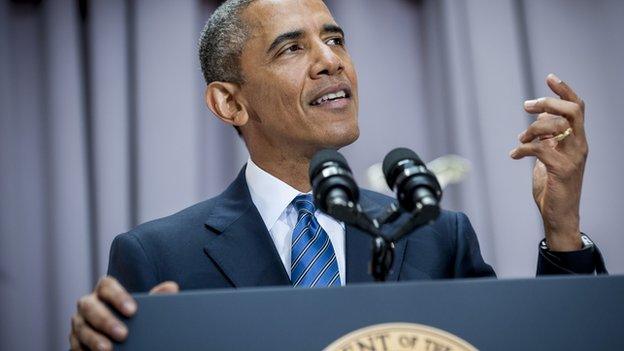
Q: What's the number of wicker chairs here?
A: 0